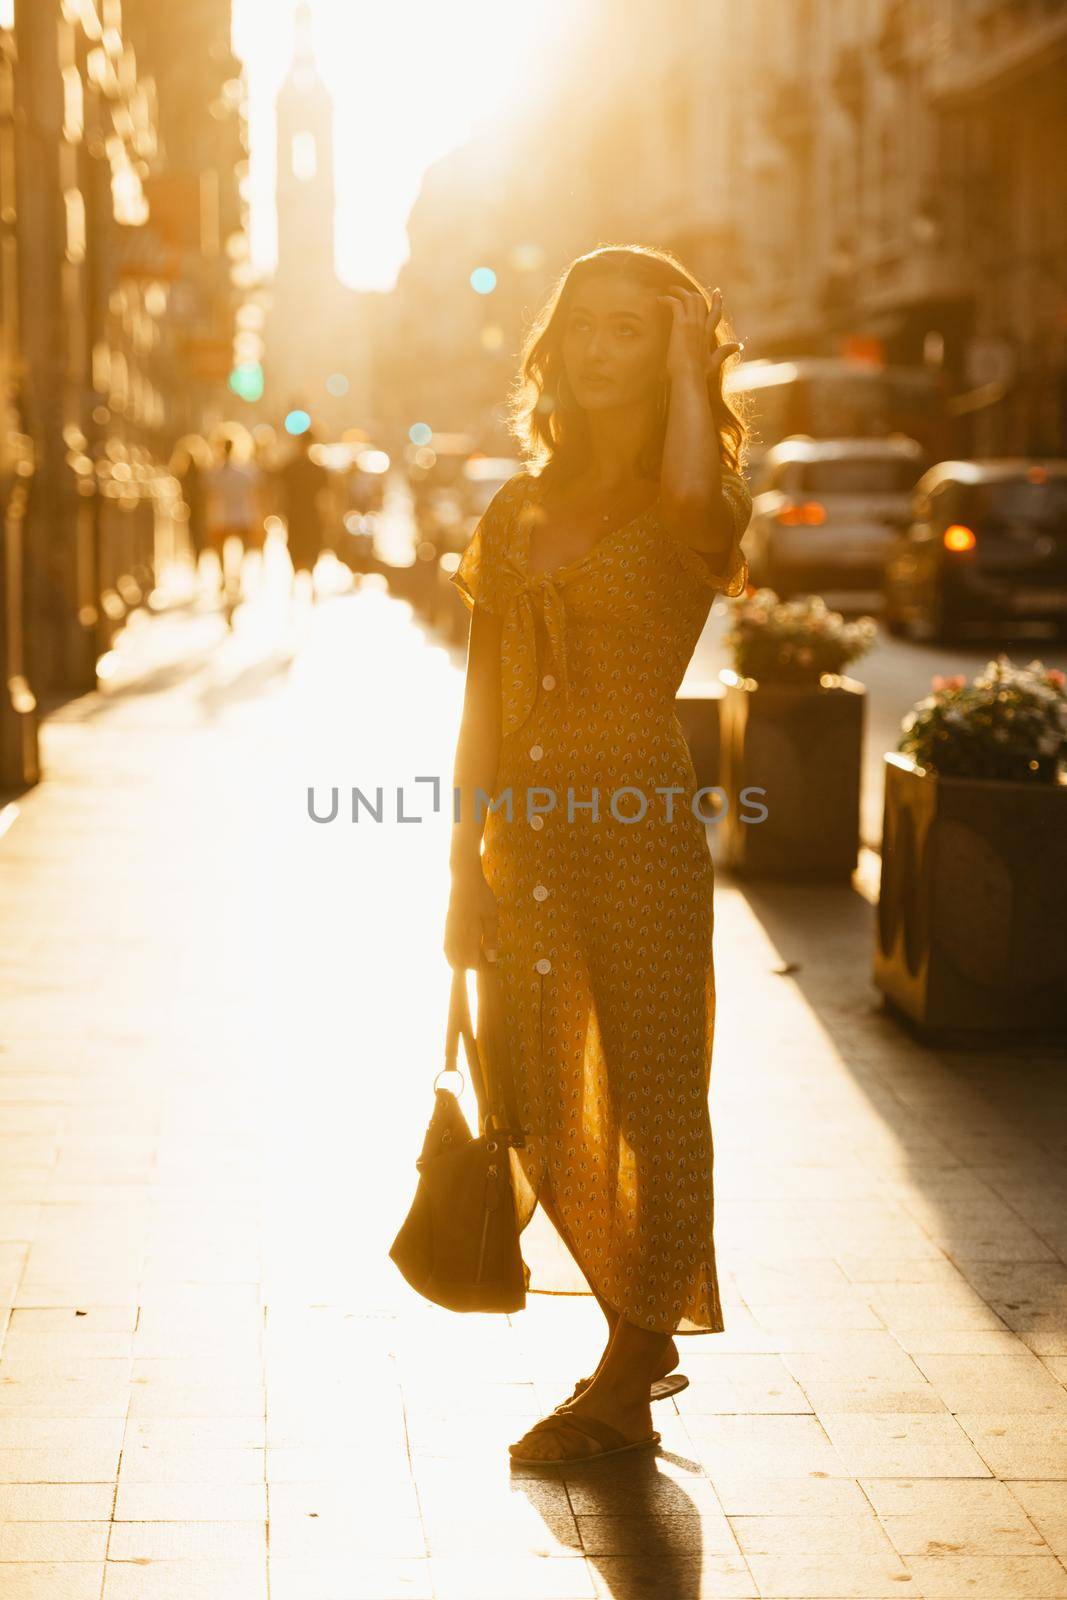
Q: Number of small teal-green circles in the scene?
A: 5